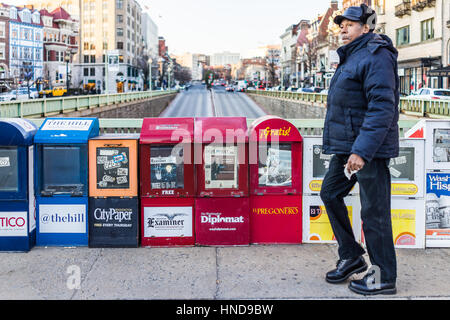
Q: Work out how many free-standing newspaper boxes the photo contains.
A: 9